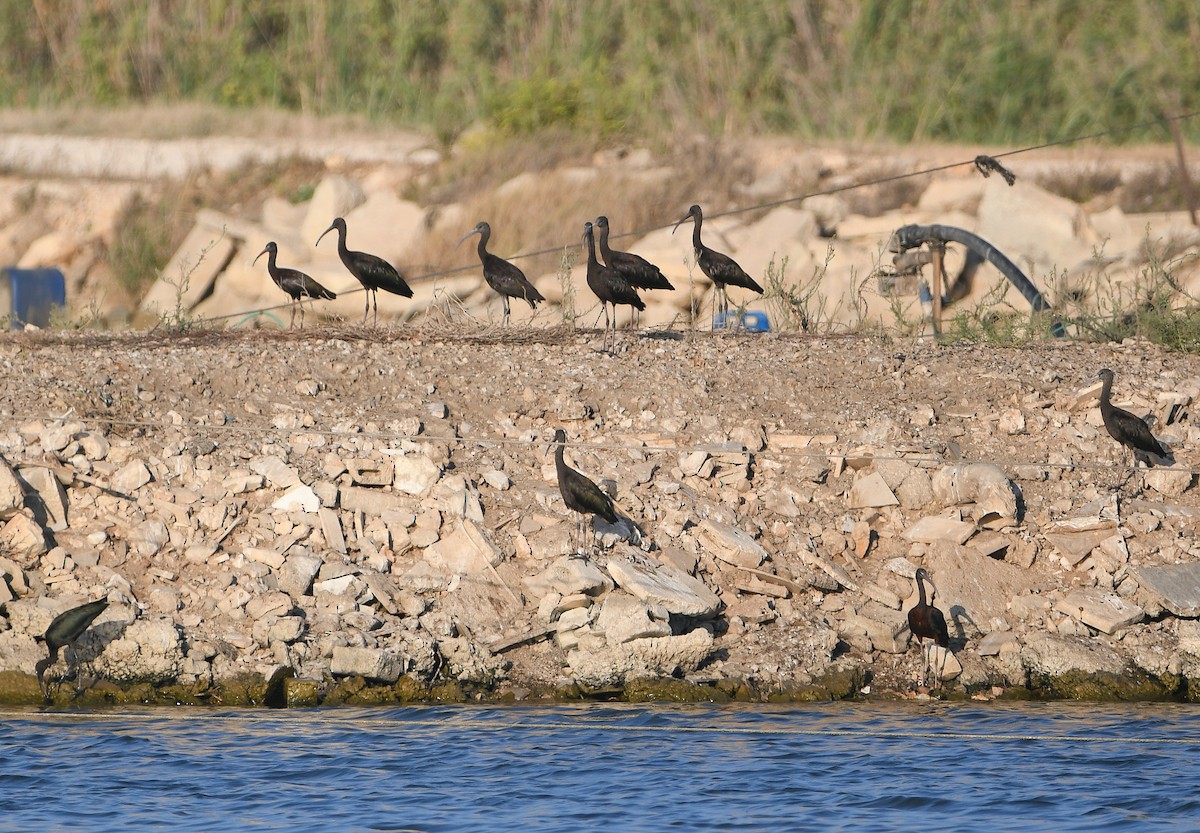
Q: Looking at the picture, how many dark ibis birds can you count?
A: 10